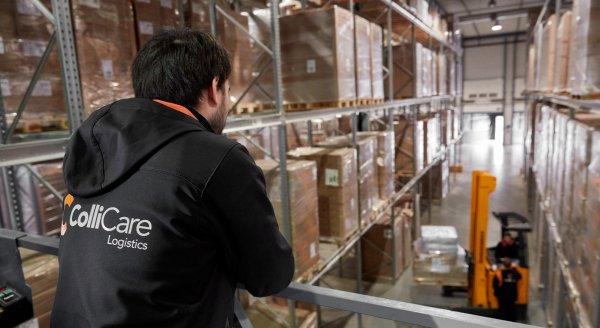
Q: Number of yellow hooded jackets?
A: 0